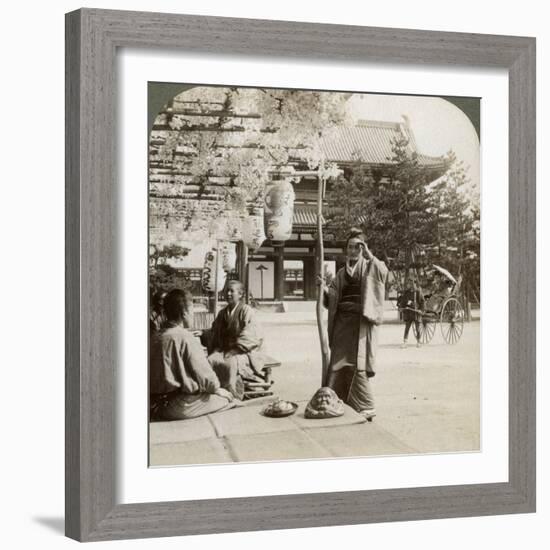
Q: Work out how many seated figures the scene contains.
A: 2